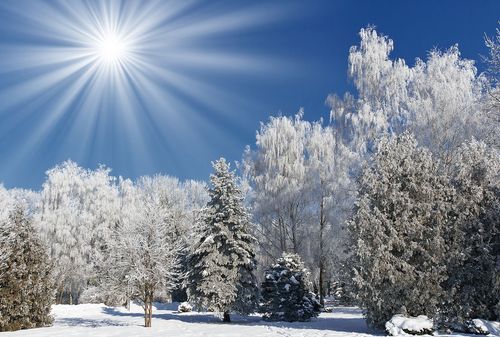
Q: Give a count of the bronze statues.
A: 0